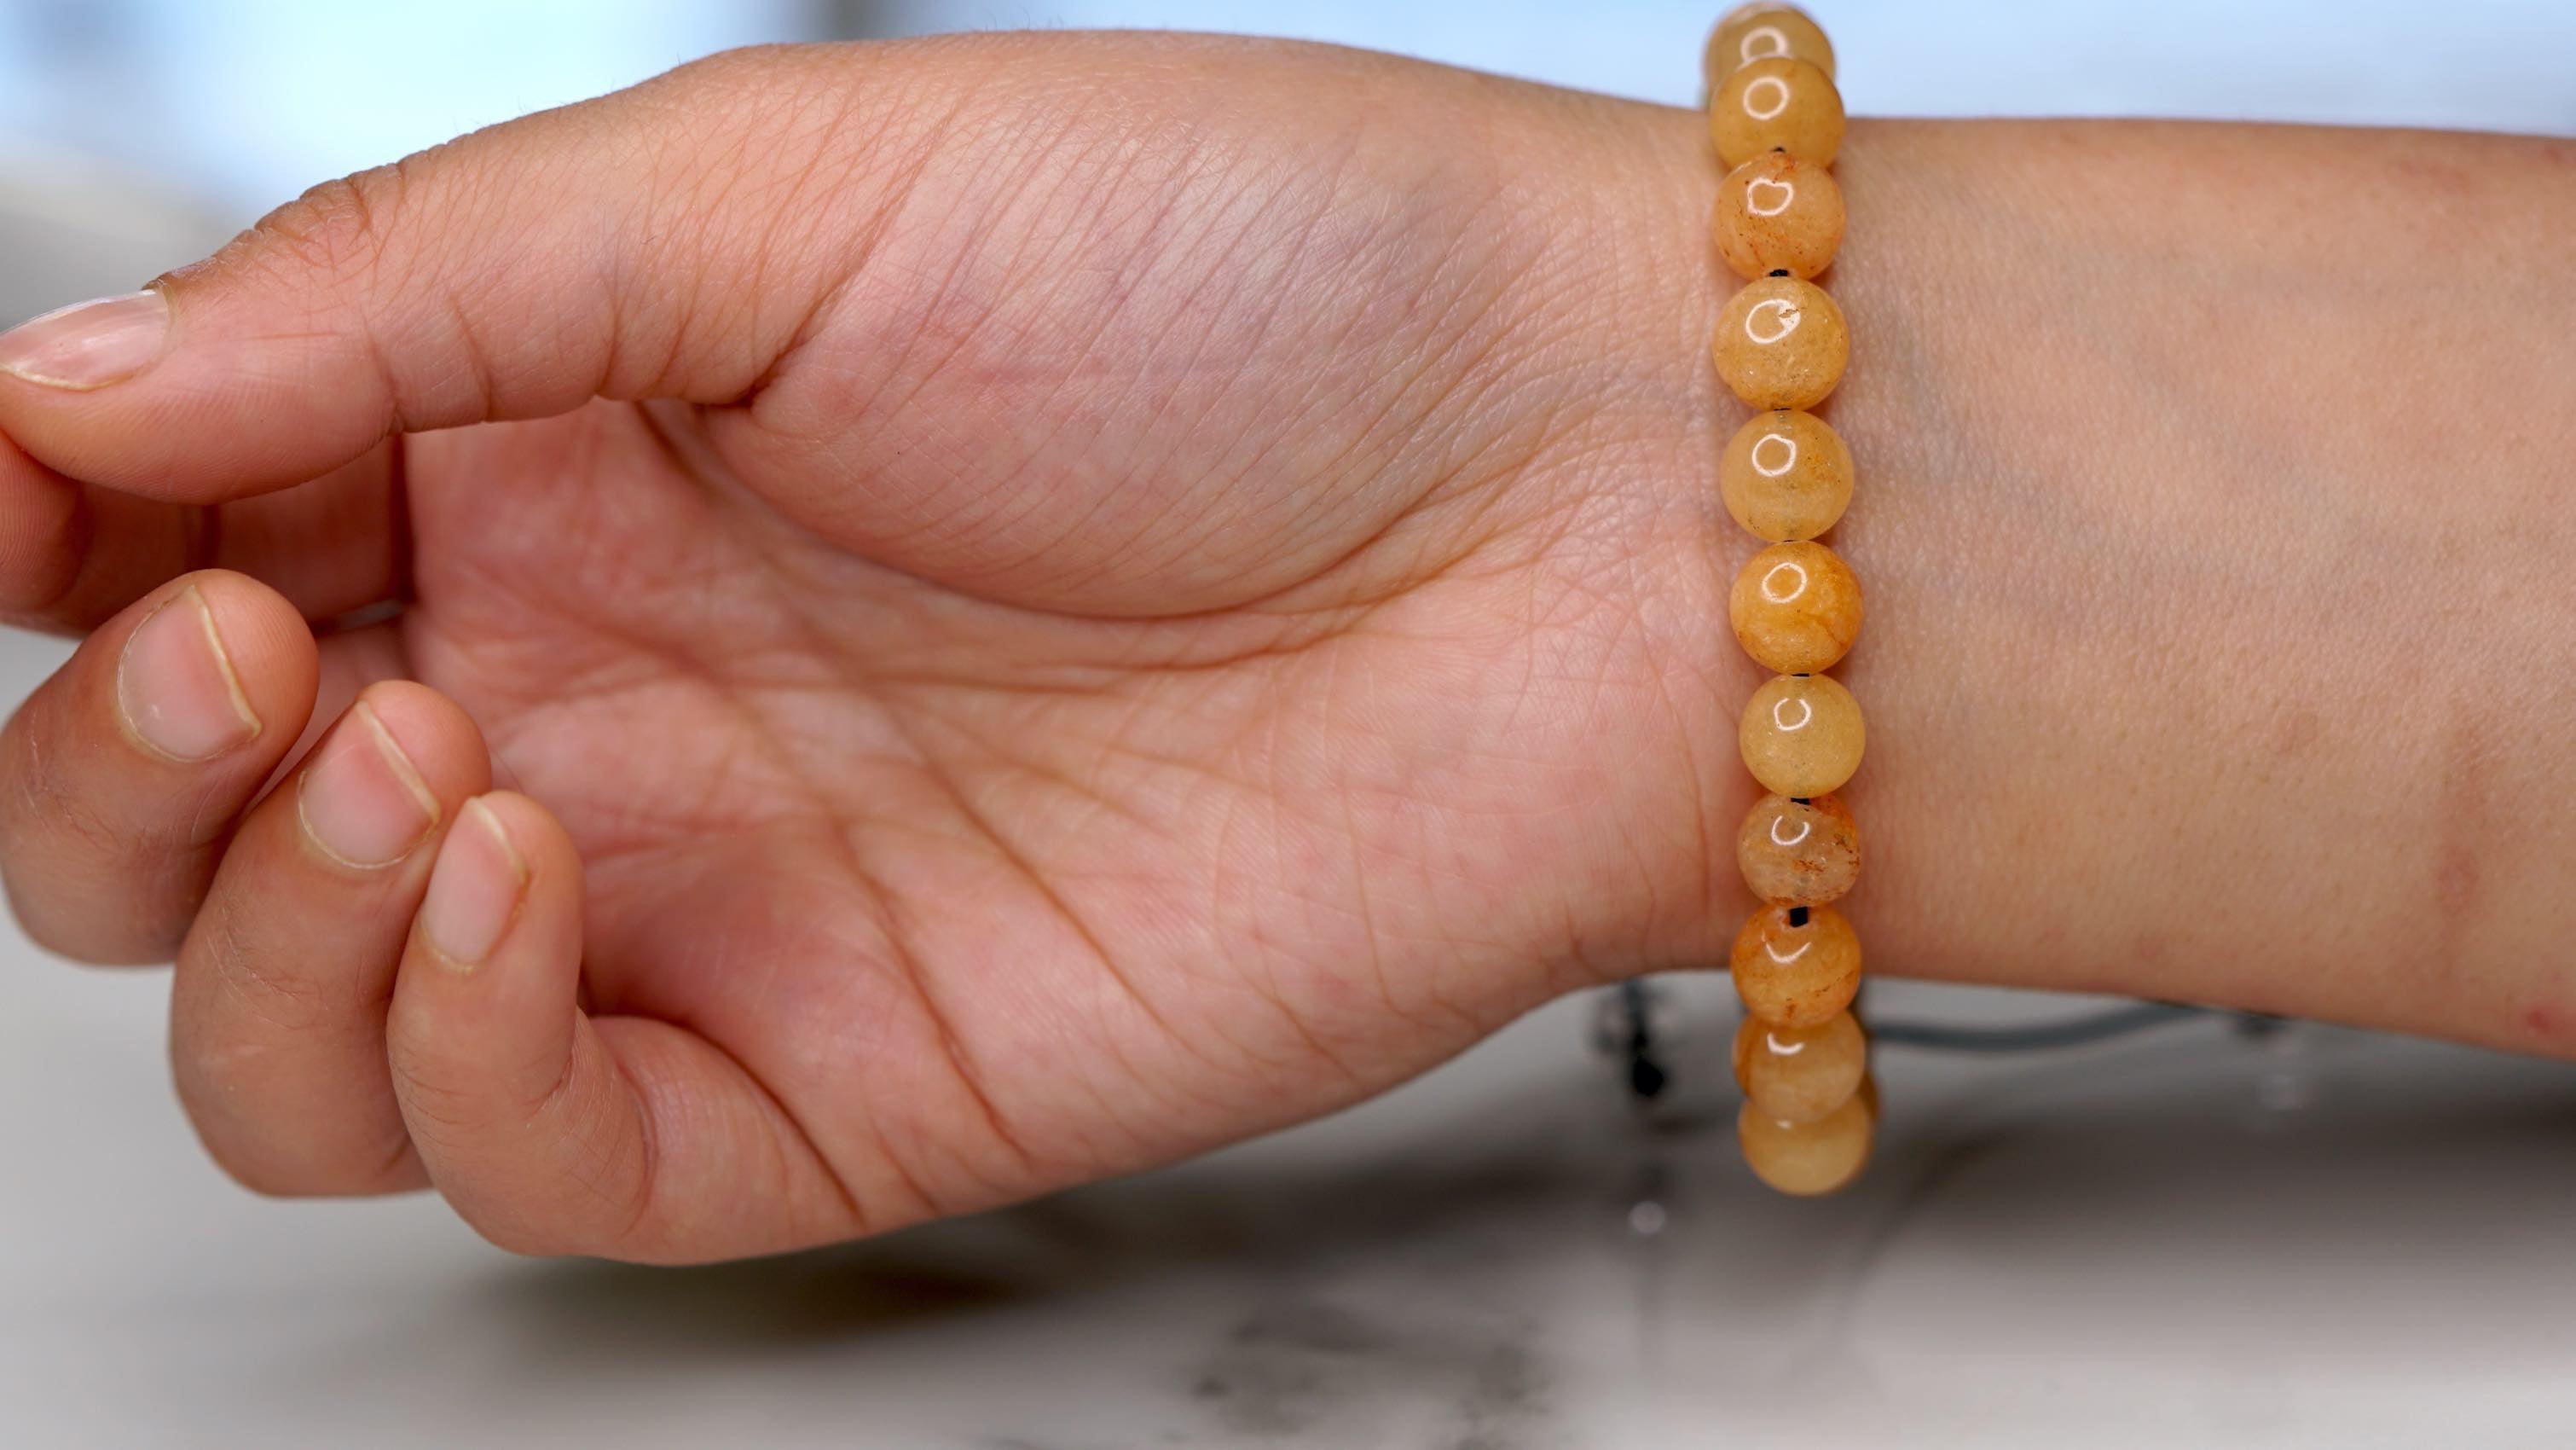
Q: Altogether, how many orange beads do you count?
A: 11